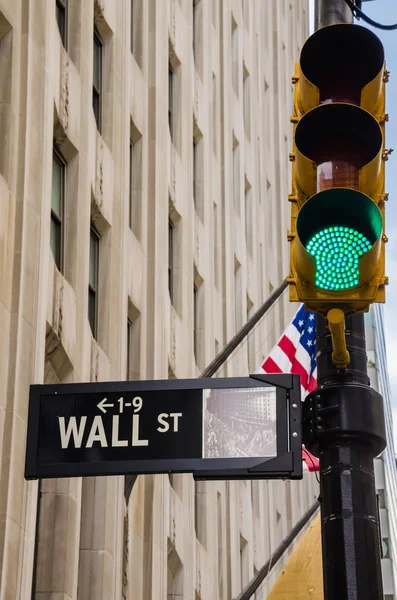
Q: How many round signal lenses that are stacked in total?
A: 3